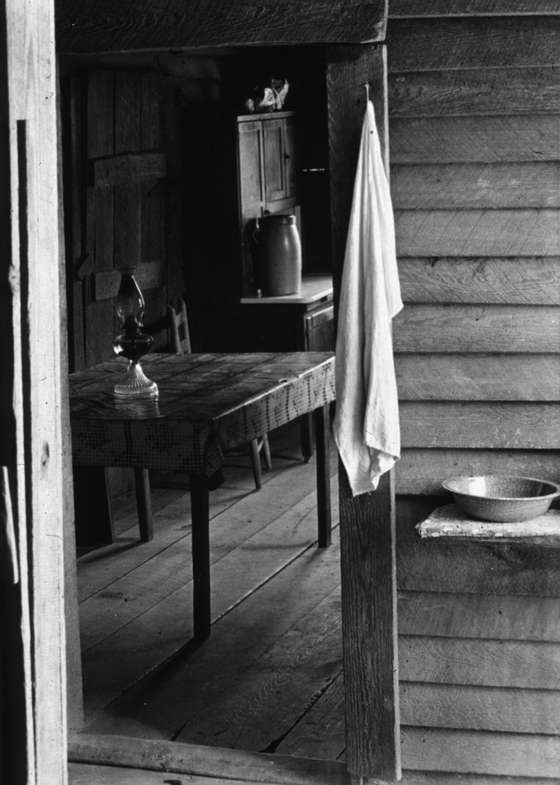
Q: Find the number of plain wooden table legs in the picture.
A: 3